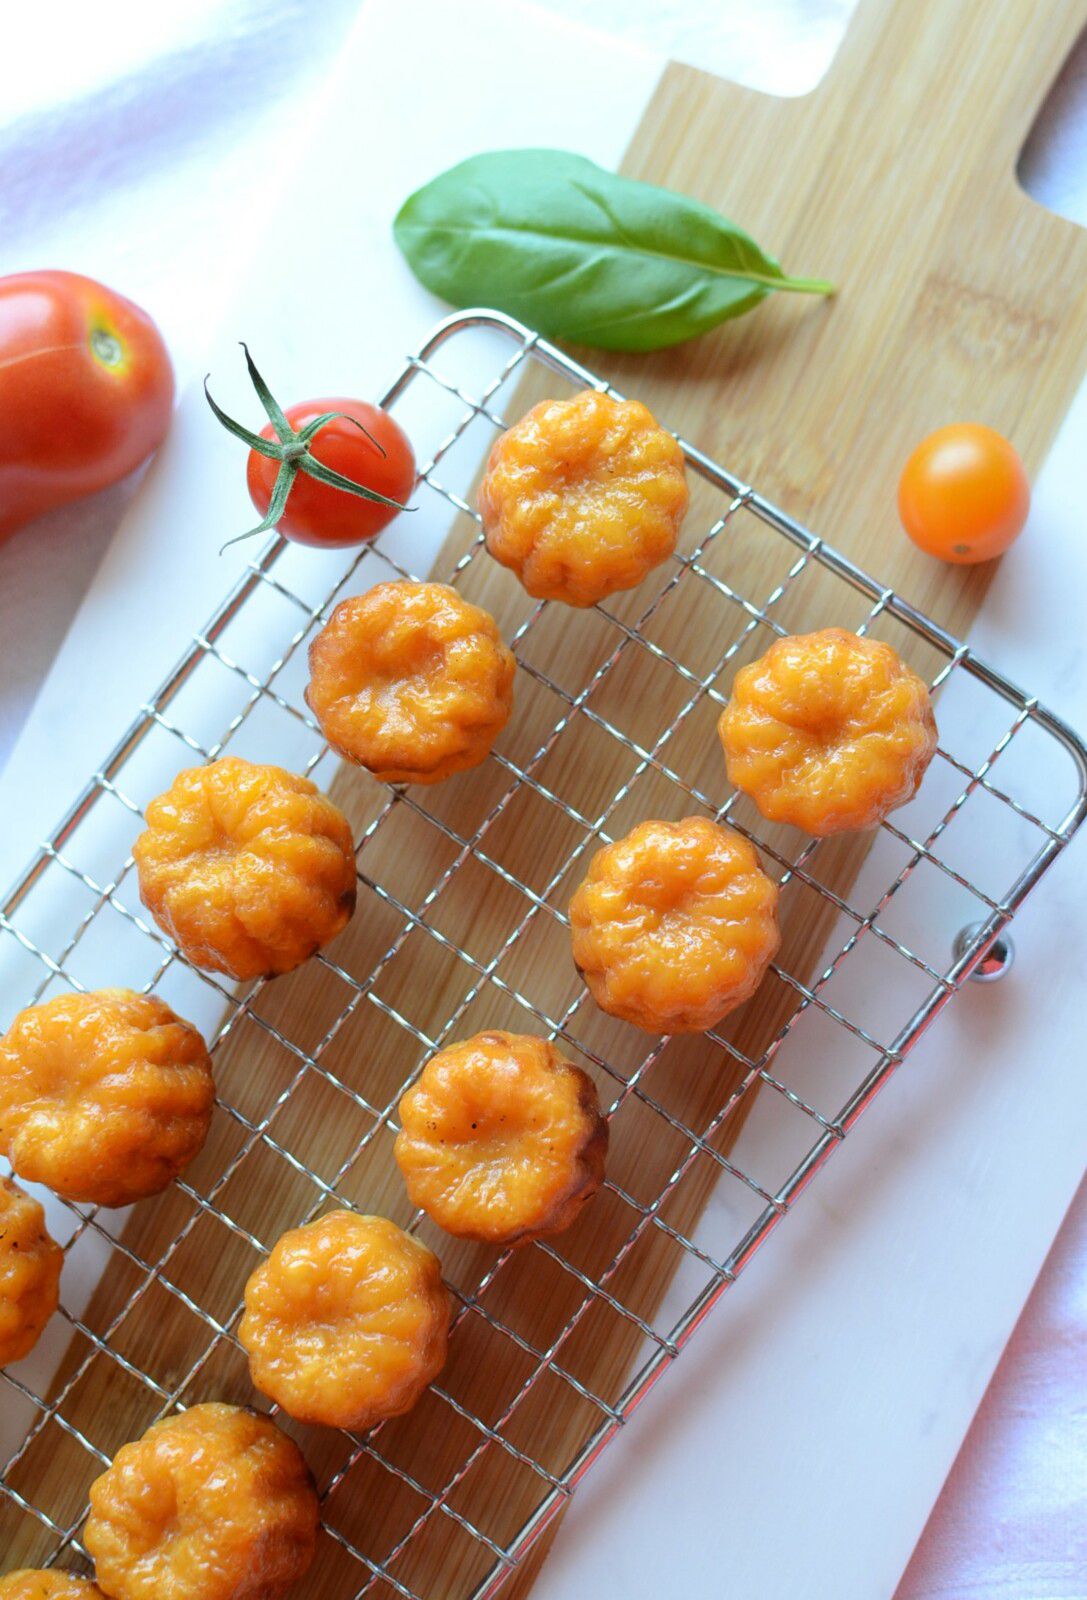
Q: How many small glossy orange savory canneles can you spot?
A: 11